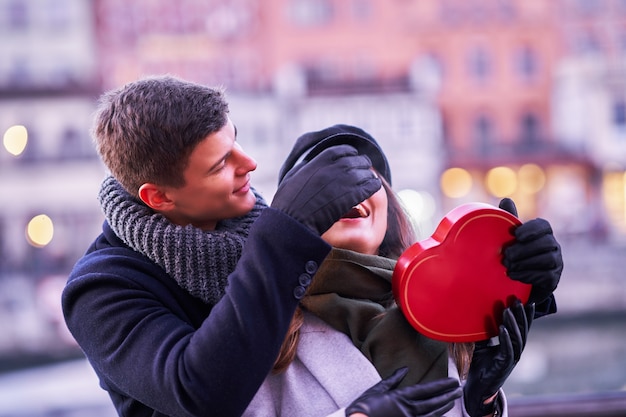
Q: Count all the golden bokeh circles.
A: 5